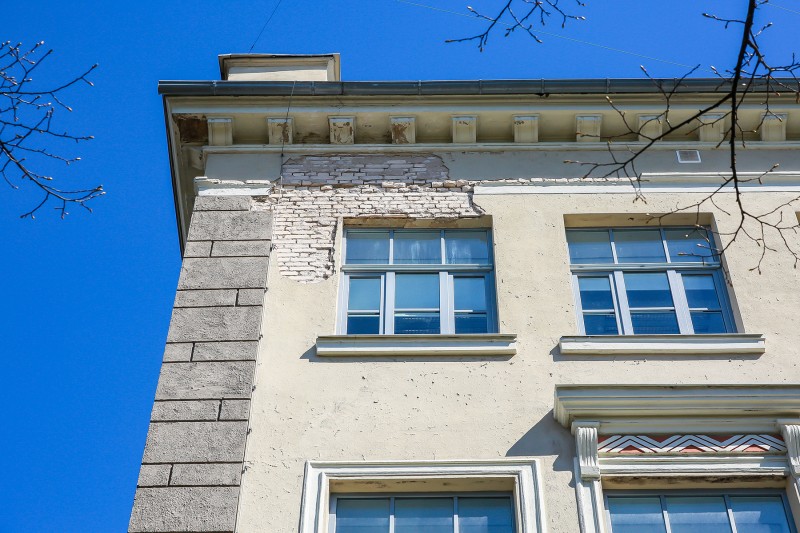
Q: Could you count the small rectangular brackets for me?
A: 10